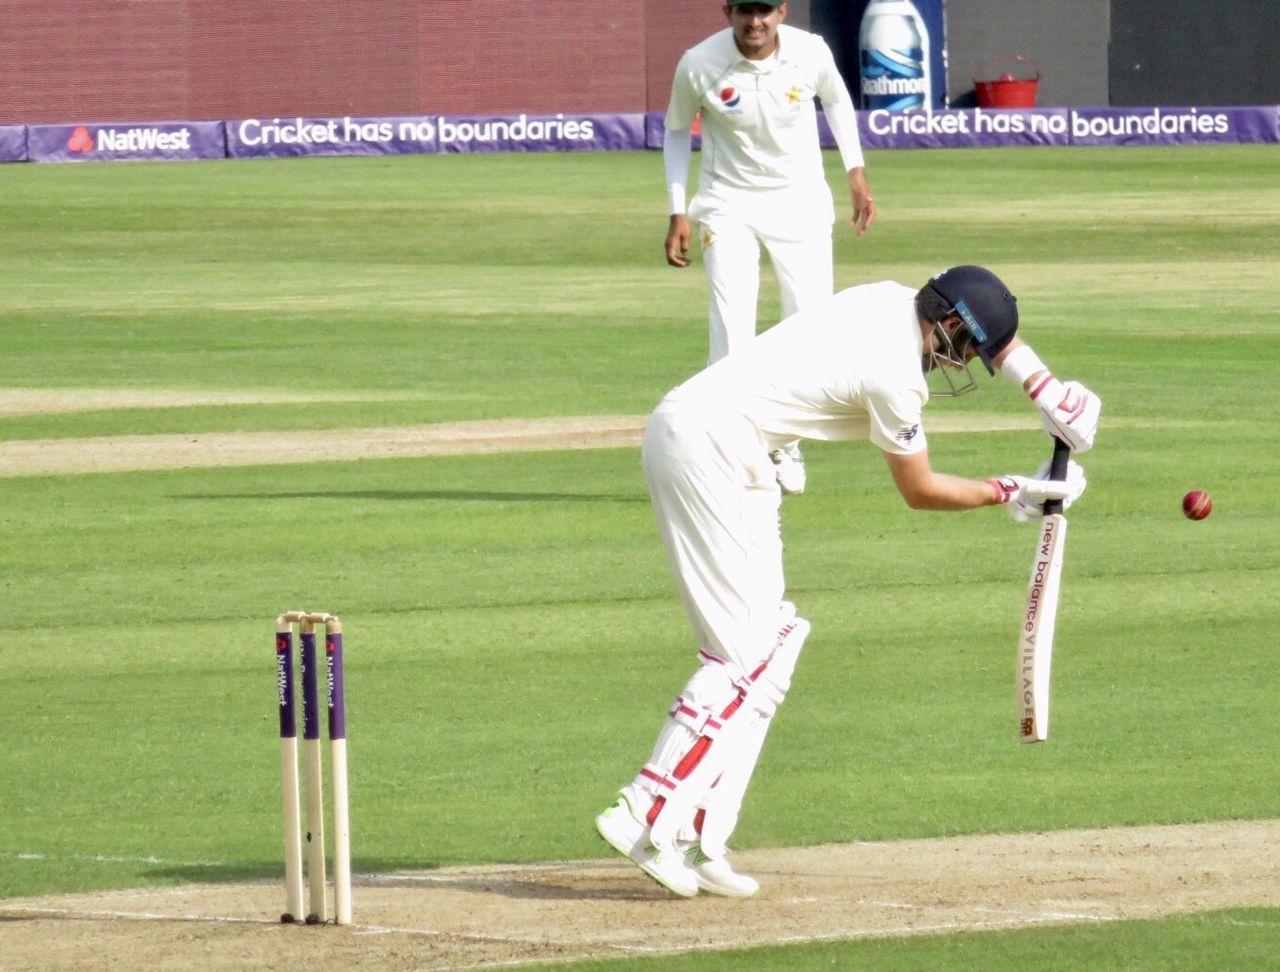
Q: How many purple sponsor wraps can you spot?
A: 3